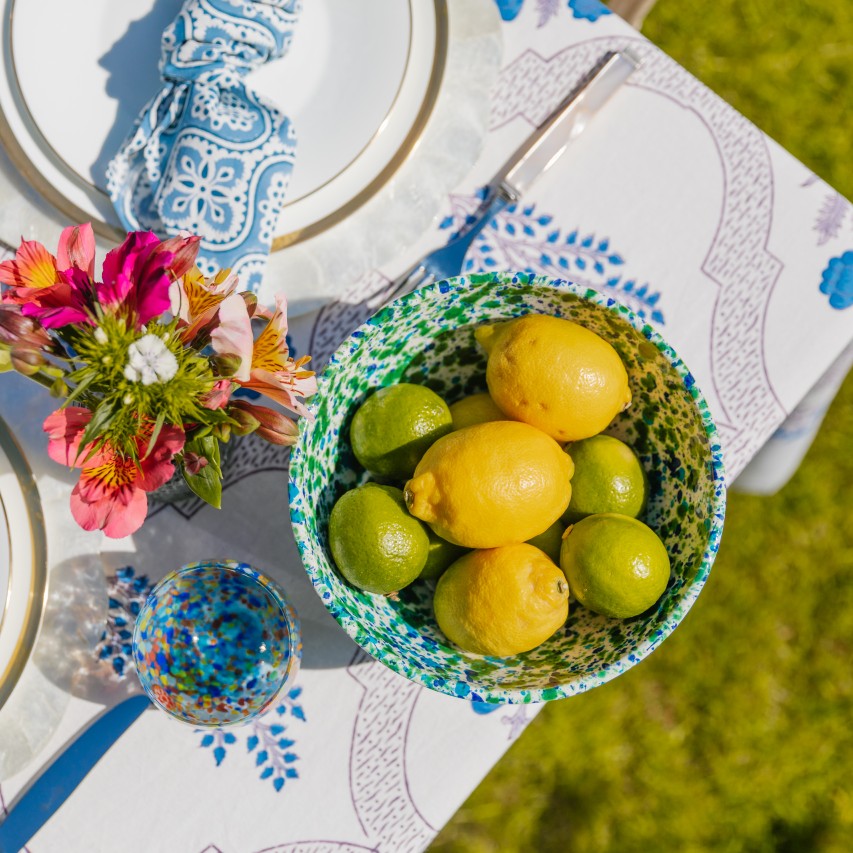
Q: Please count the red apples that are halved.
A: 0